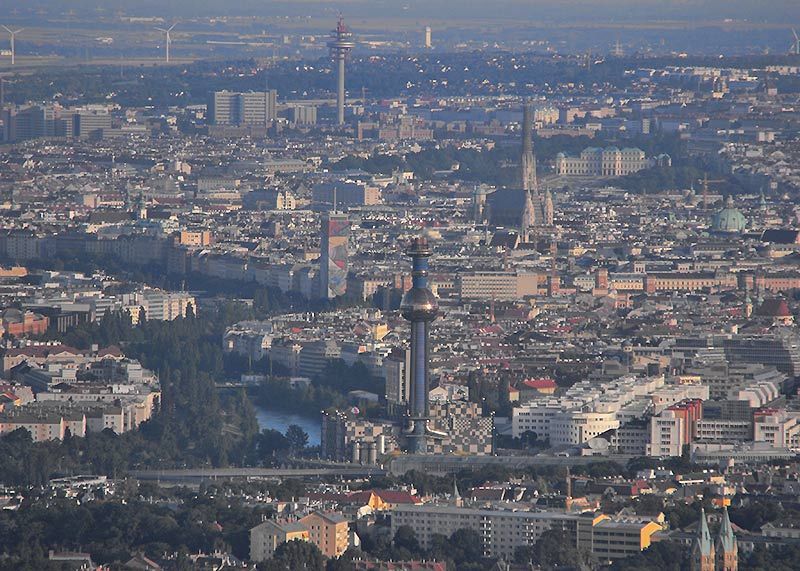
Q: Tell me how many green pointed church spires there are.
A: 2